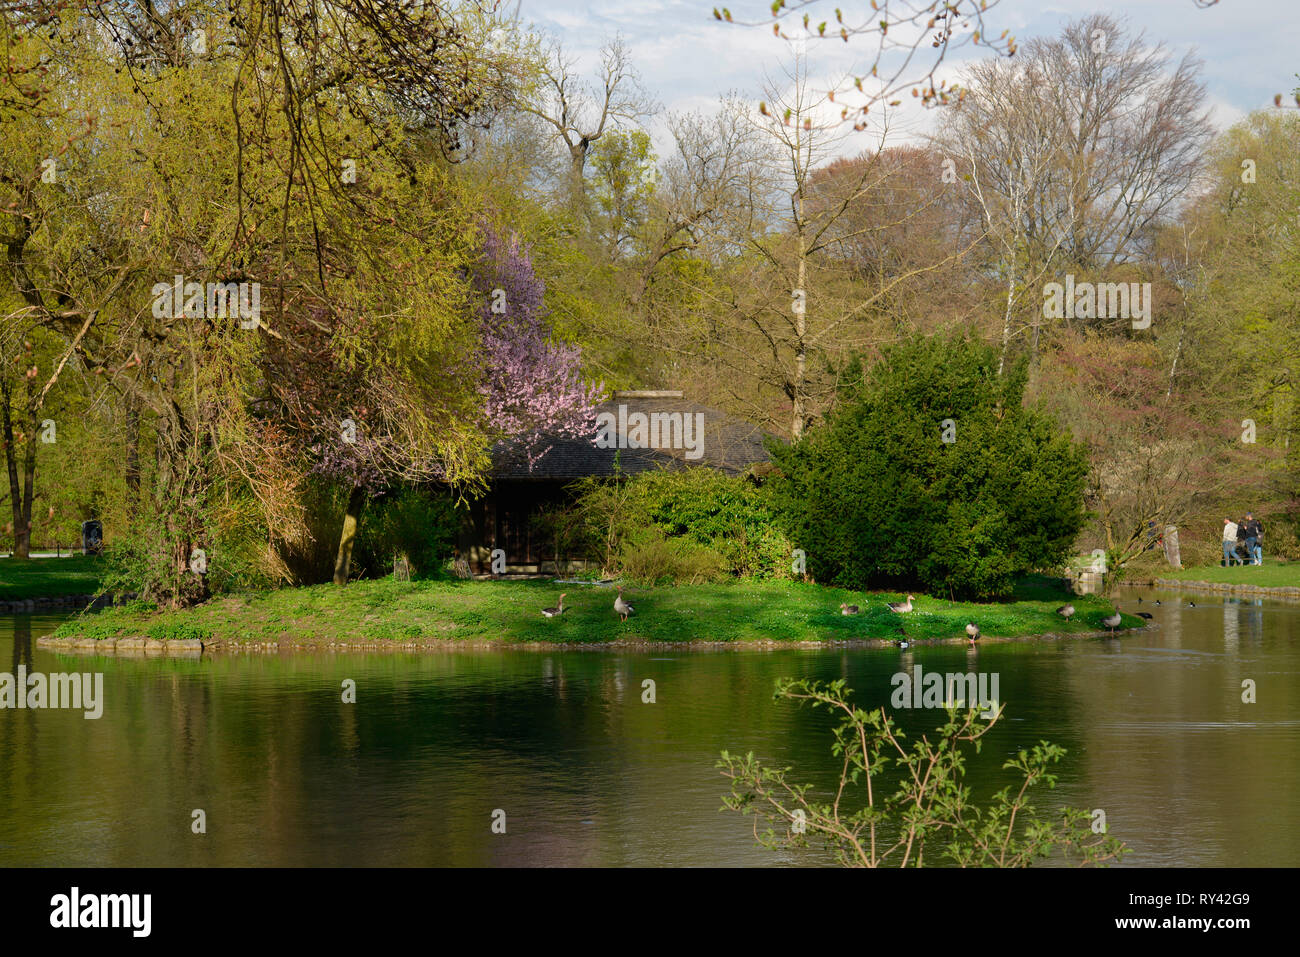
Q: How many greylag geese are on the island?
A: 7